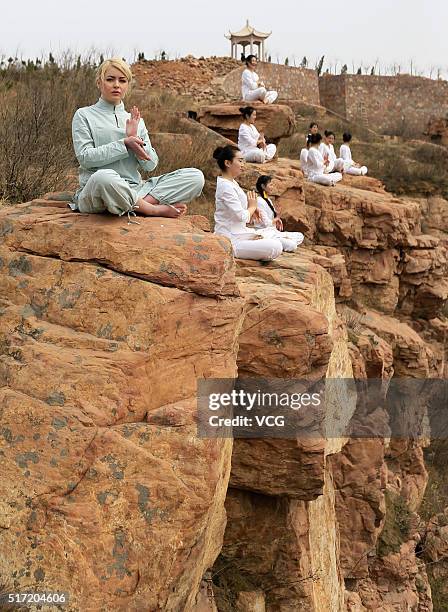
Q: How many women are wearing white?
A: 8